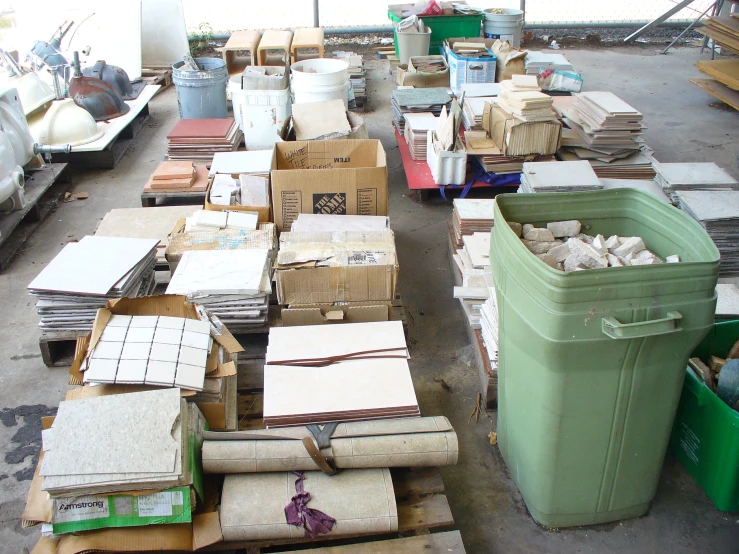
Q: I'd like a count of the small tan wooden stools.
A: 3